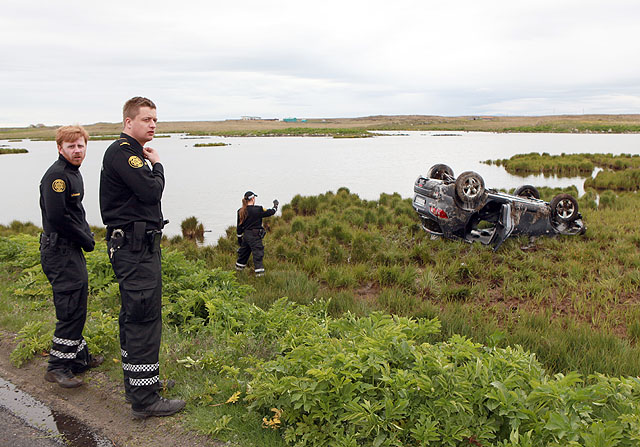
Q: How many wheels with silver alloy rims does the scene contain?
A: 2